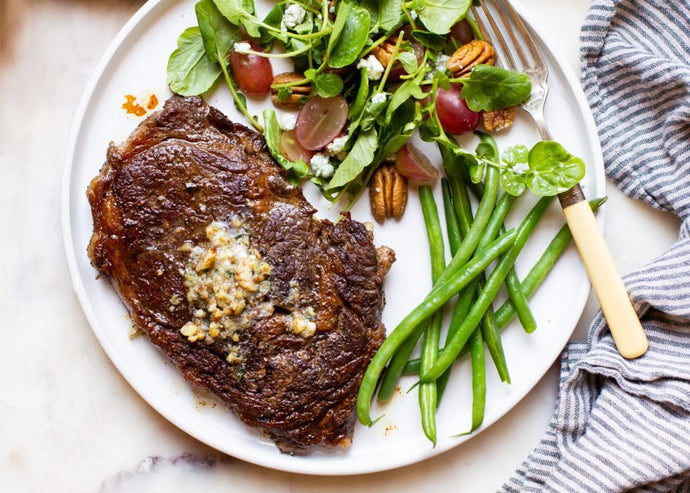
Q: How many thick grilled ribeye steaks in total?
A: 1